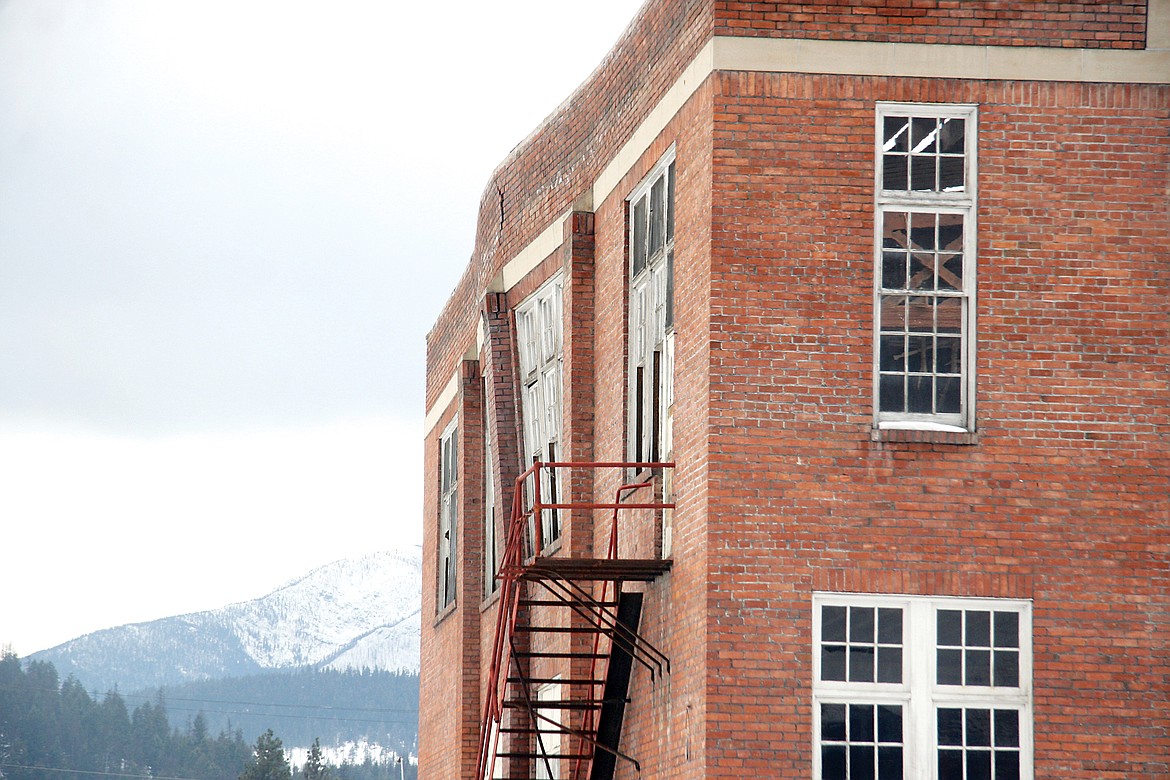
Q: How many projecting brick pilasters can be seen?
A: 3